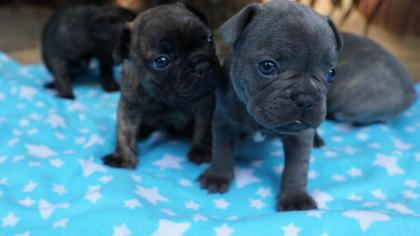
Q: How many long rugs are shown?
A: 1